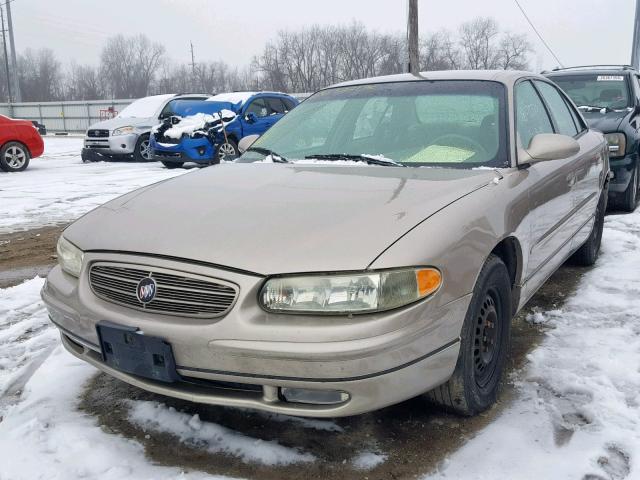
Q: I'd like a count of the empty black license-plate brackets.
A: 1